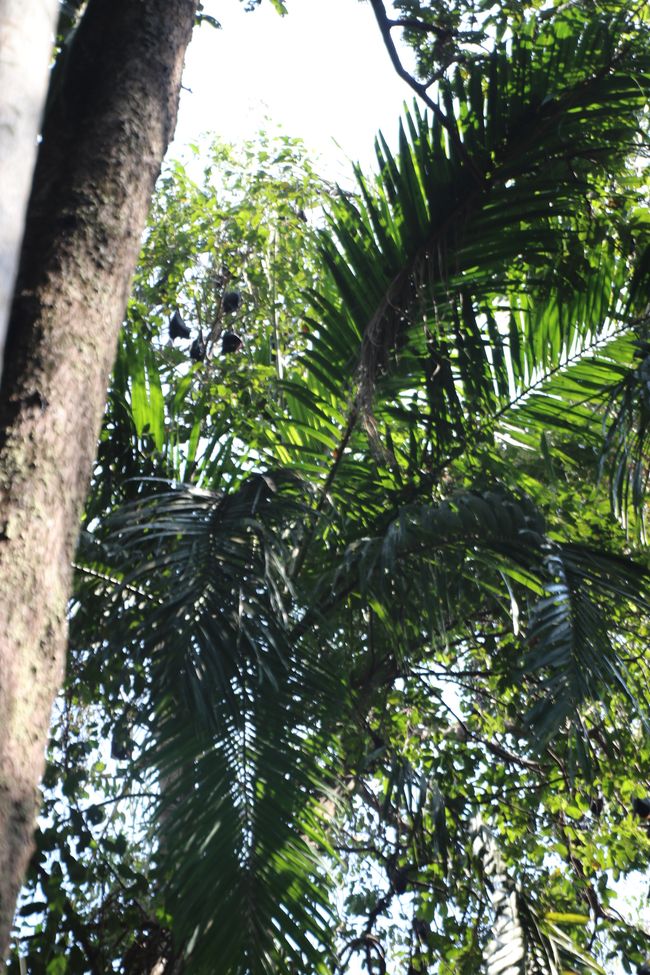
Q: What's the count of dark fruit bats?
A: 4